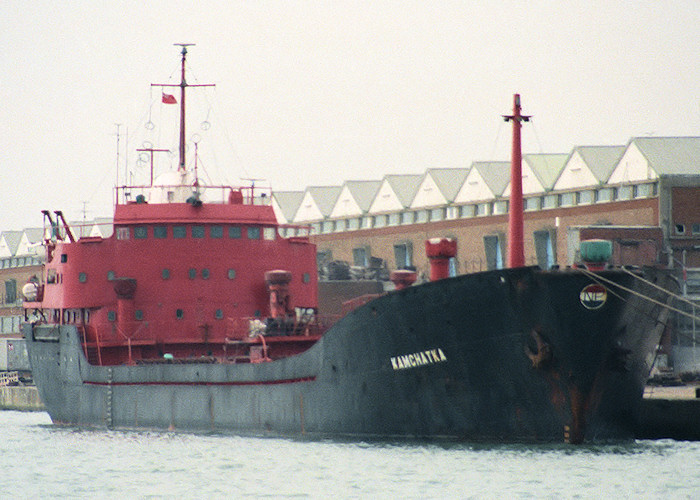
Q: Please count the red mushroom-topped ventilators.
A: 4